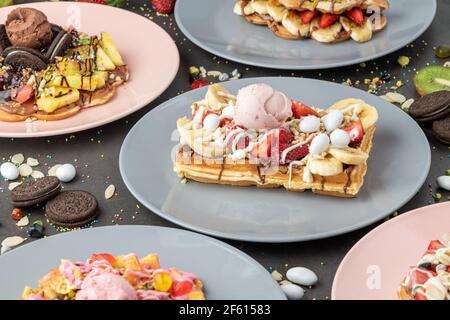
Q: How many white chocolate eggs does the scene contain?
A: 11